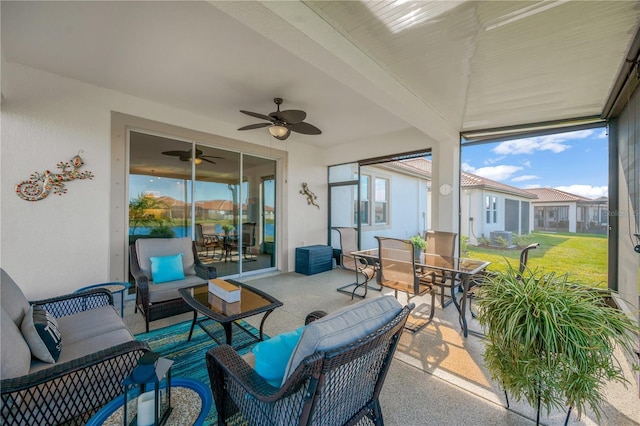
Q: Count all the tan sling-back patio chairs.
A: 4